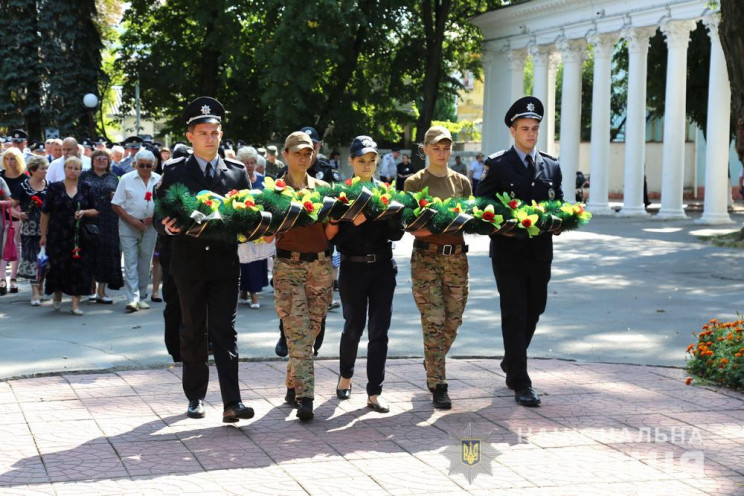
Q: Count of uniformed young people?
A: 5